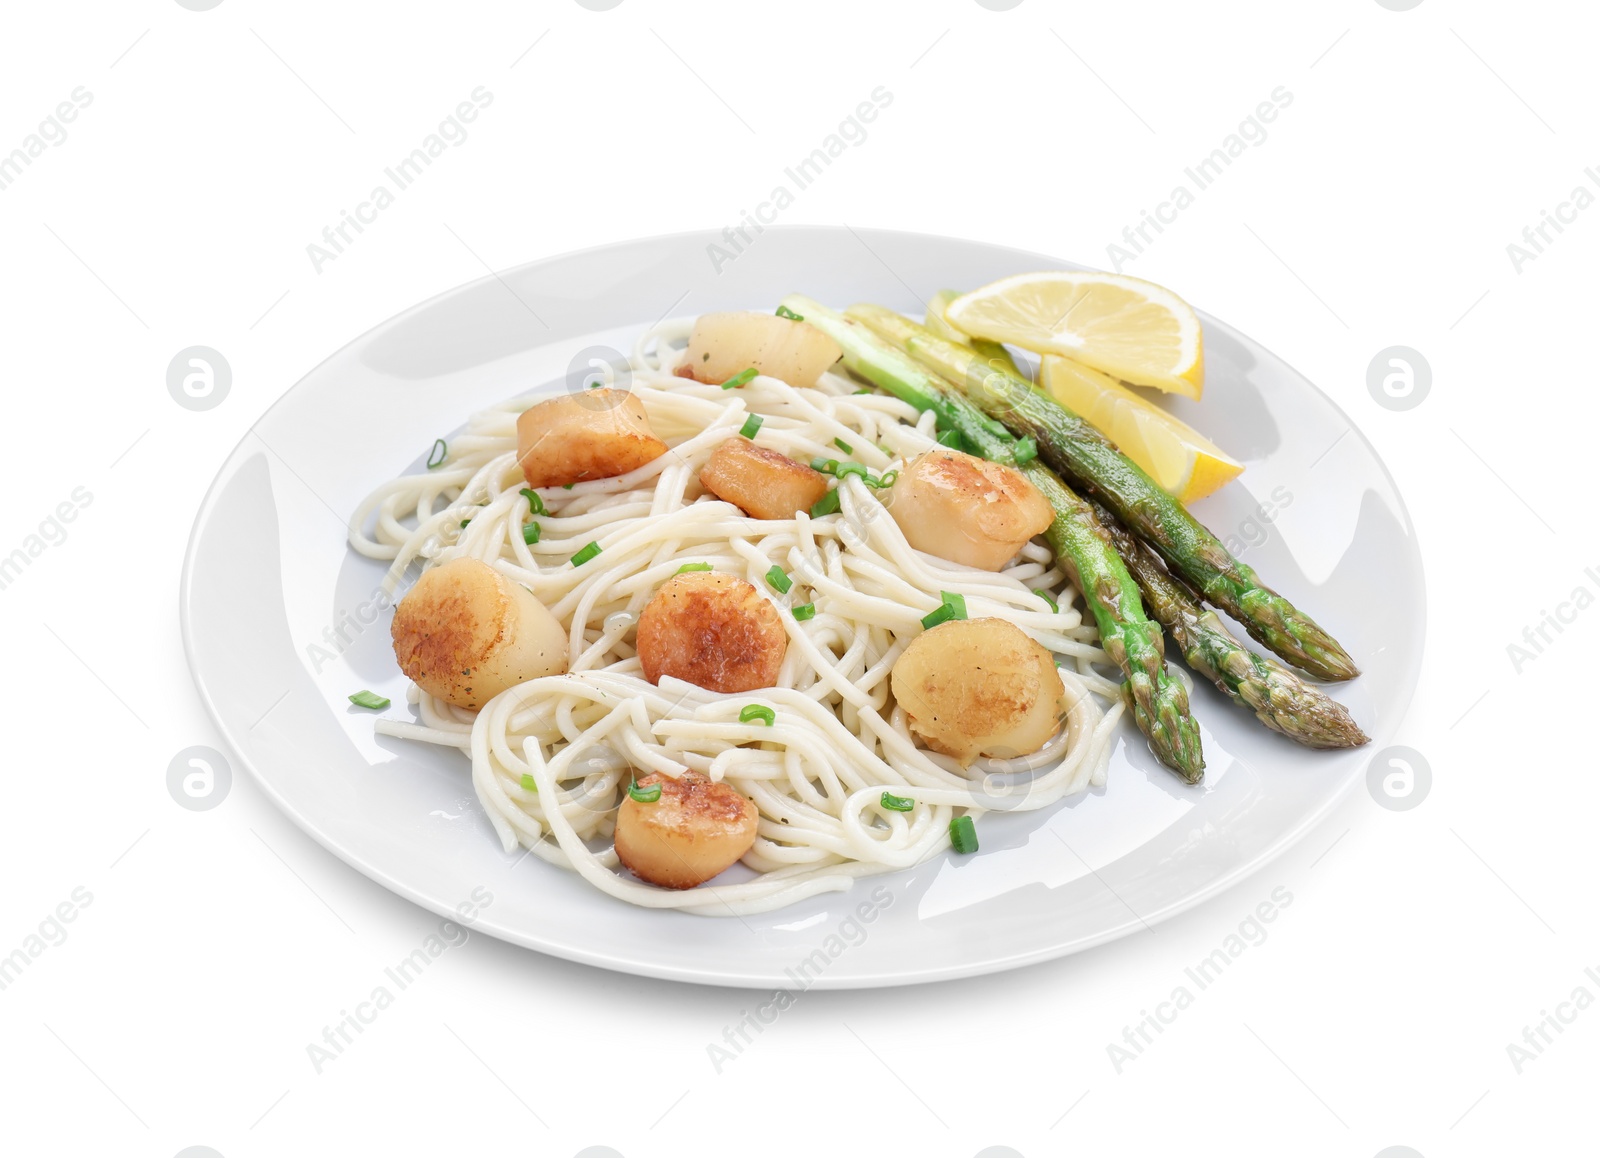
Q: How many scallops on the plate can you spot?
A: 8